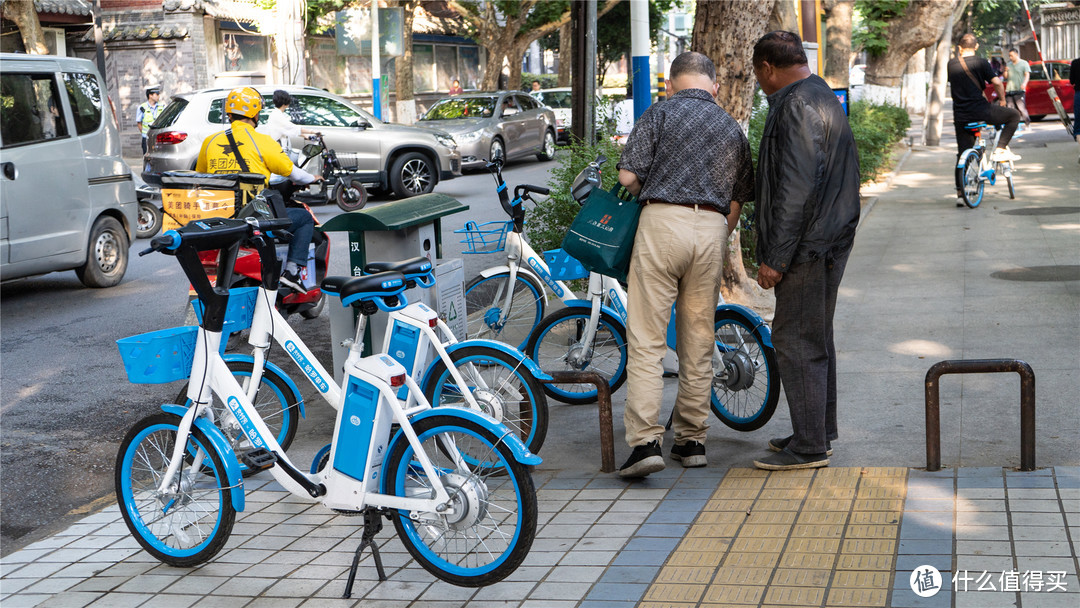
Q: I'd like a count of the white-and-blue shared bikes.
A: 5